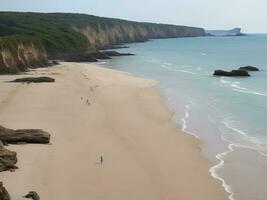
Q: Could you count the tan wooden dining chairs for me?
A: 0